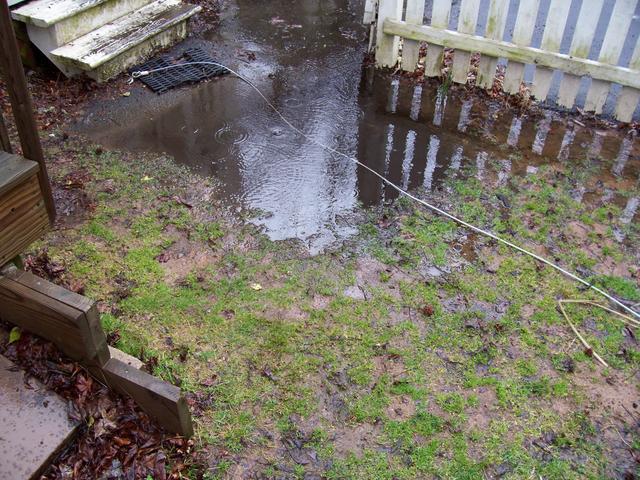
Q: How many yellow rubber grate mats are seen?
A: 0